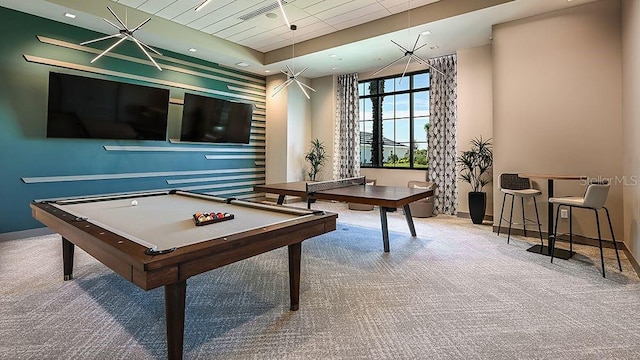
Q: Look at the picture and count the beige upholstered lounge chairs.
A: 2